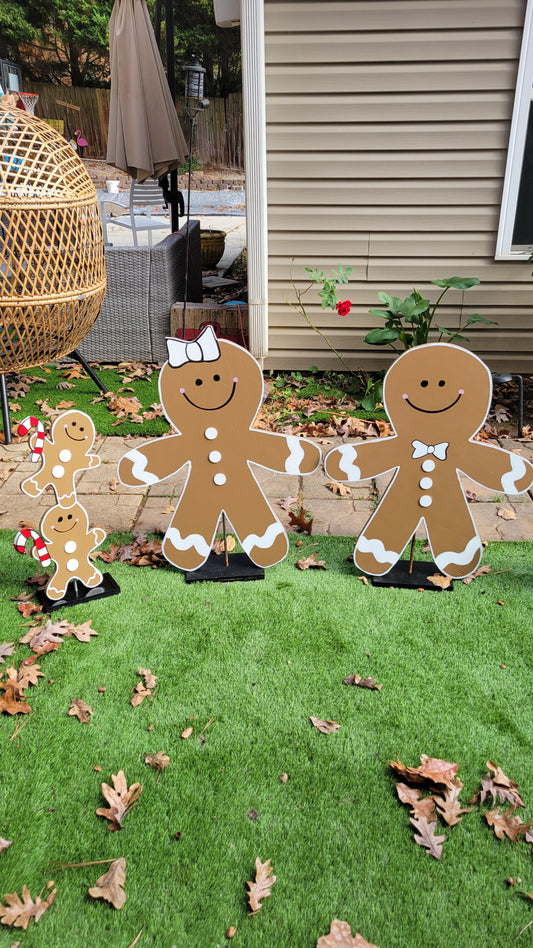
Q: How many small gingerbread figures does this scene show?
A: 2